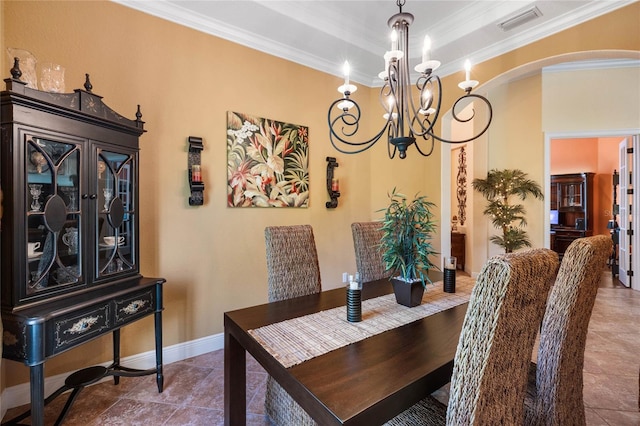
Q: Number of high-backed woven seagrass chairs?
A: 4